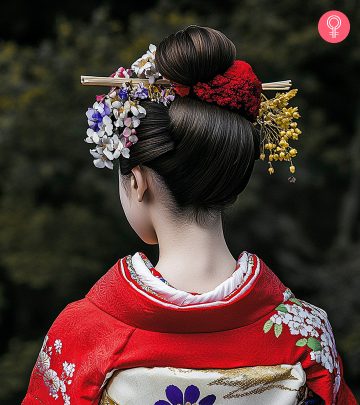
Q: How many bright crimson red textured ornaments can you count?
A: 1